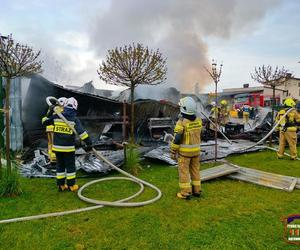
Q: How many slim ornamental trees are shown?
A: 4